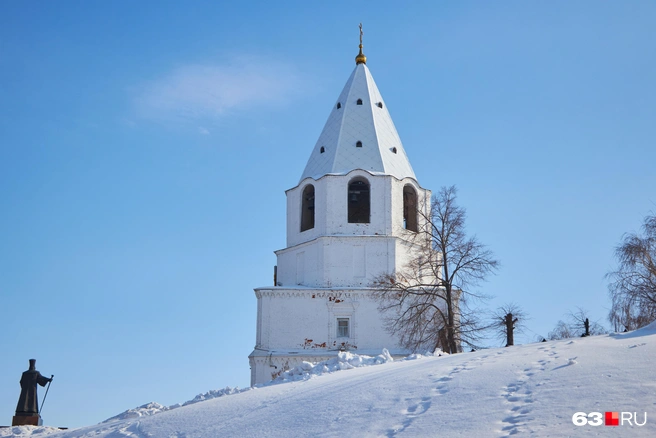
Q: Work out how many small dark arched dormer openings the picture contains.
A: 6